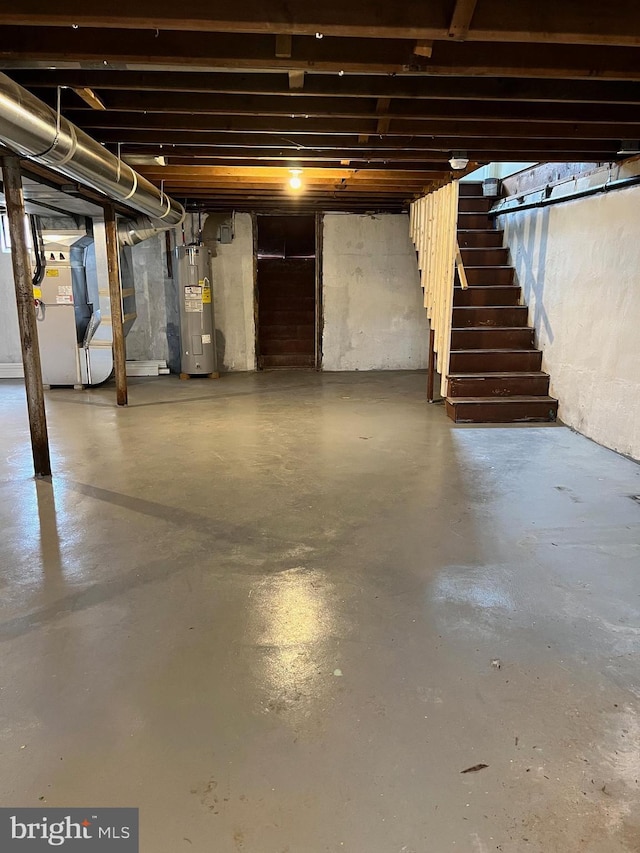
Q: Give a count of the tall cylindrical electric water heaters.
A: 1